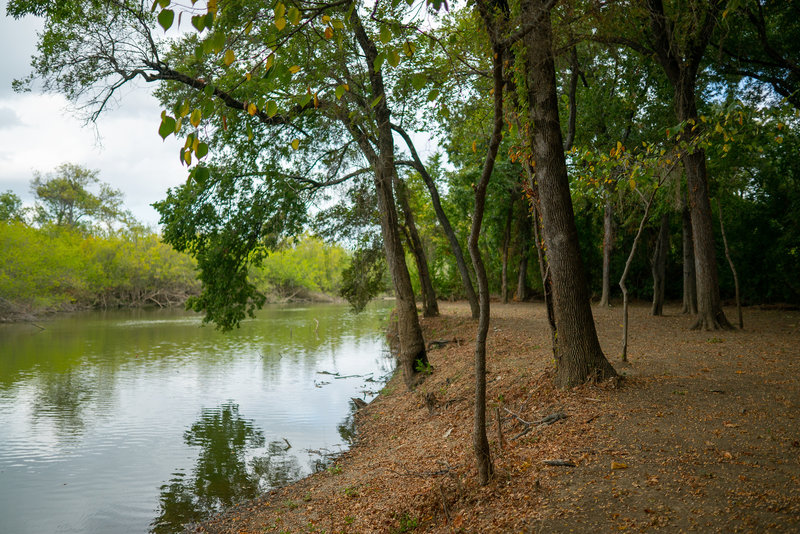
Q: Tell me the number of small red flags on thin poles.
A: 0